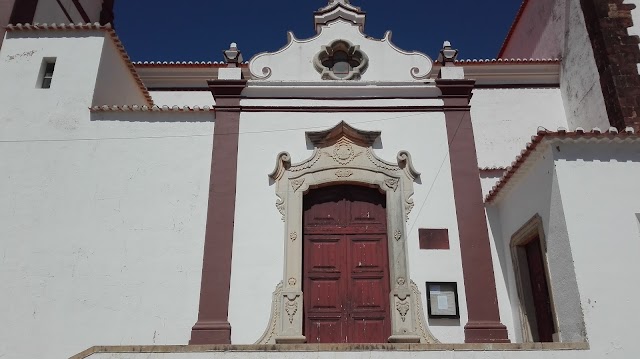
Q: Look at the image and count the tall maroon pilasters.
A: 2